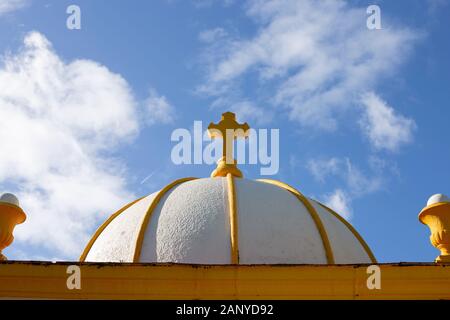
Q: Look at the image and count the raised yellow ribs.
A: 5